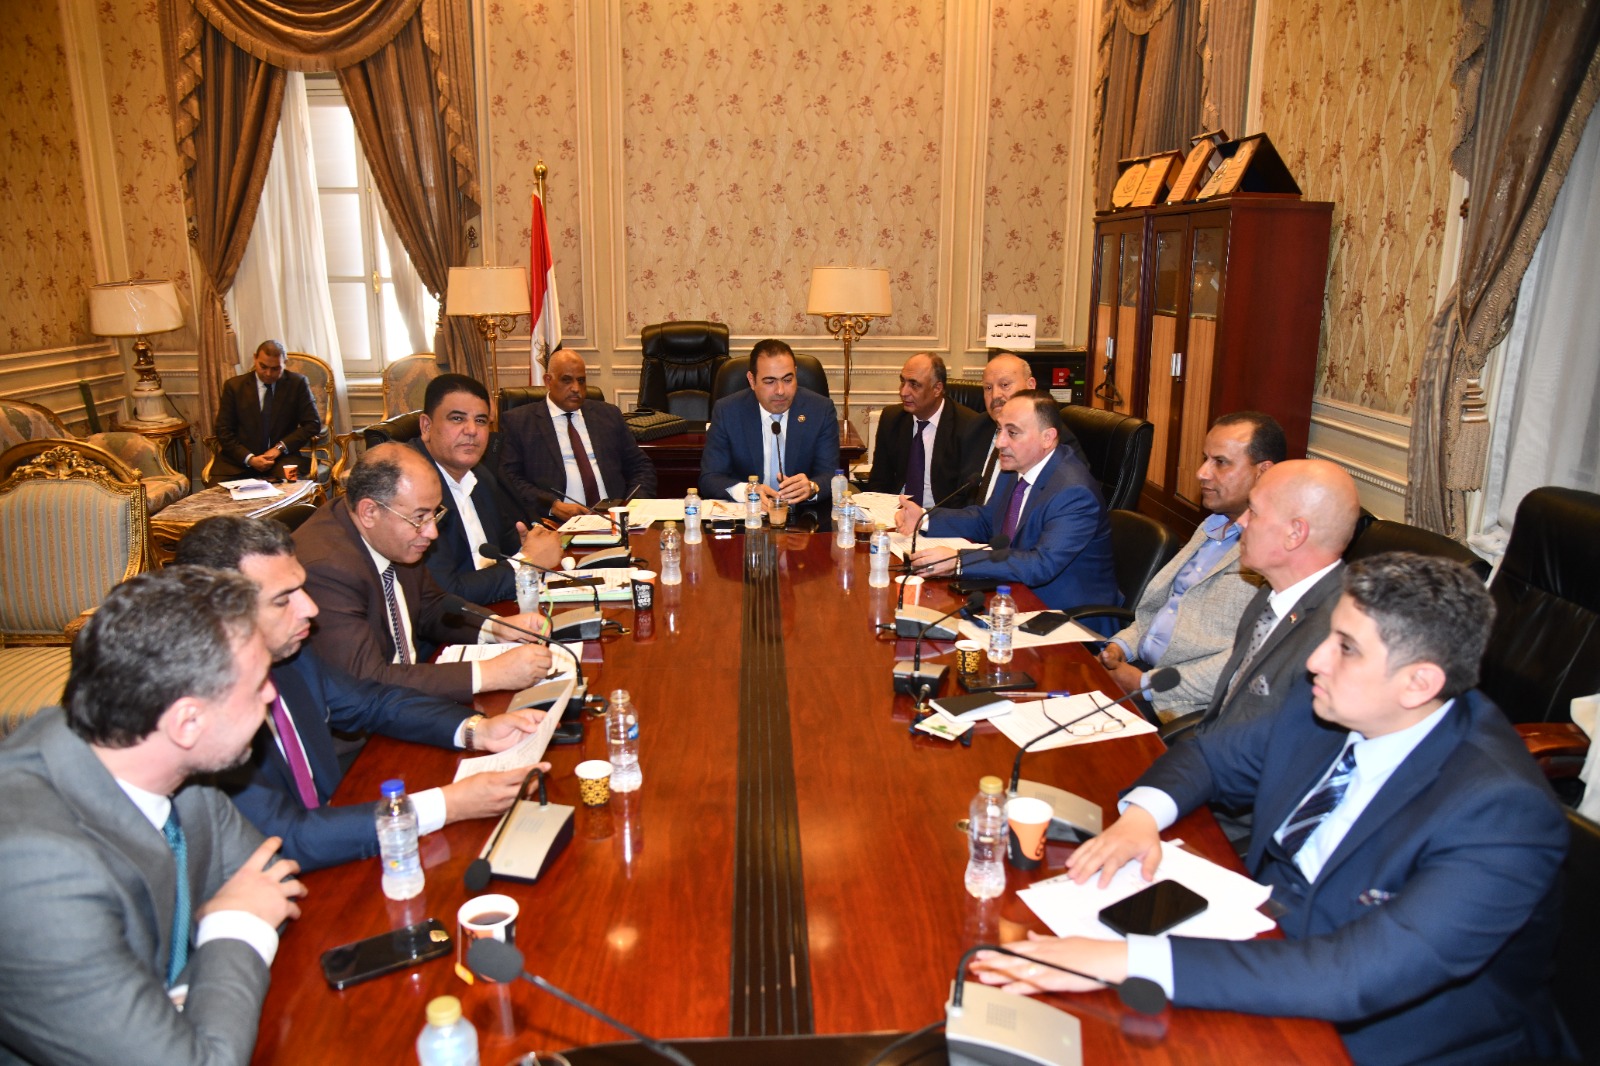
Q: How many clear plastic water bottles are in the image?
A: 12